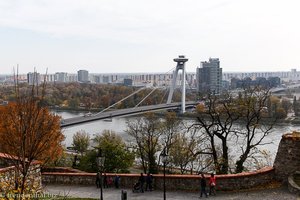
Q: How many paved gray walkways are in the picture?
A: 1